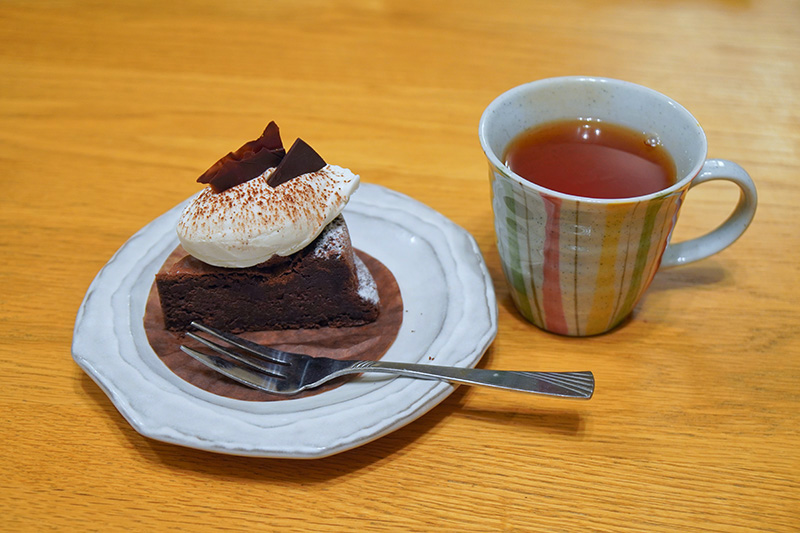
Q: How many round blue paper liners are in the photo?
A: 0